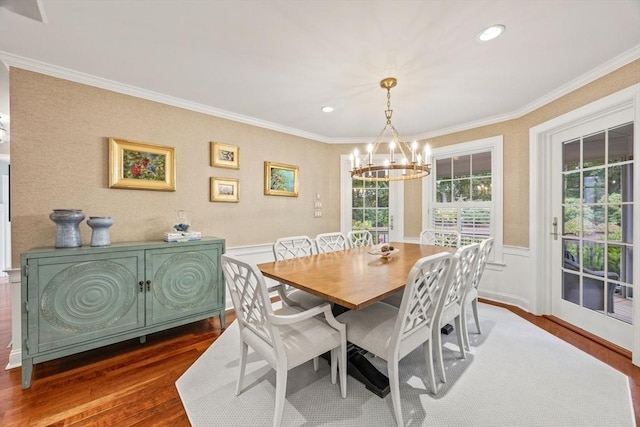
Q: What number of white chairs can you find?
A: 8